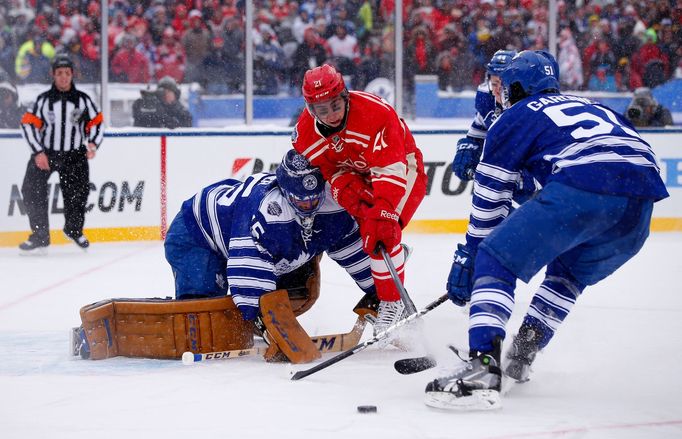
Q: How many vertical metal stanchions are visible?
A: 4